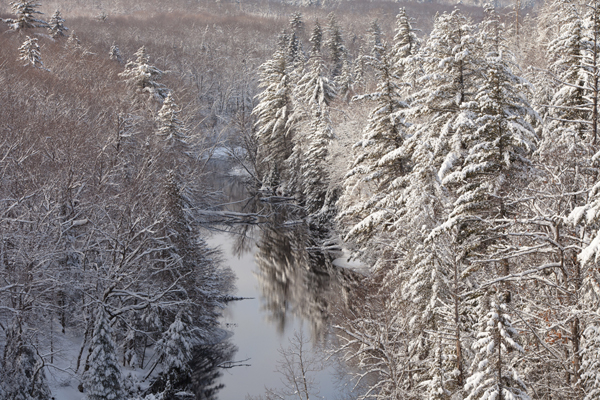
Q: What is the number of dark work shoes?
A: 0